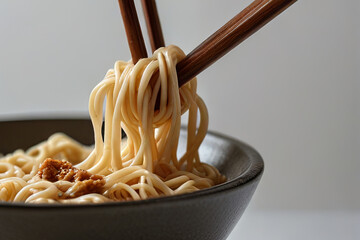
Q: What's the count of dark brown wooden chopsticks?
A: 3